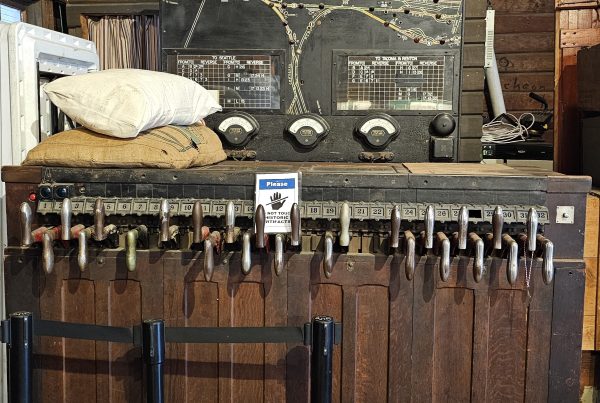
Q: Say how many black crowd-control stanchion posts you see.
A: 3